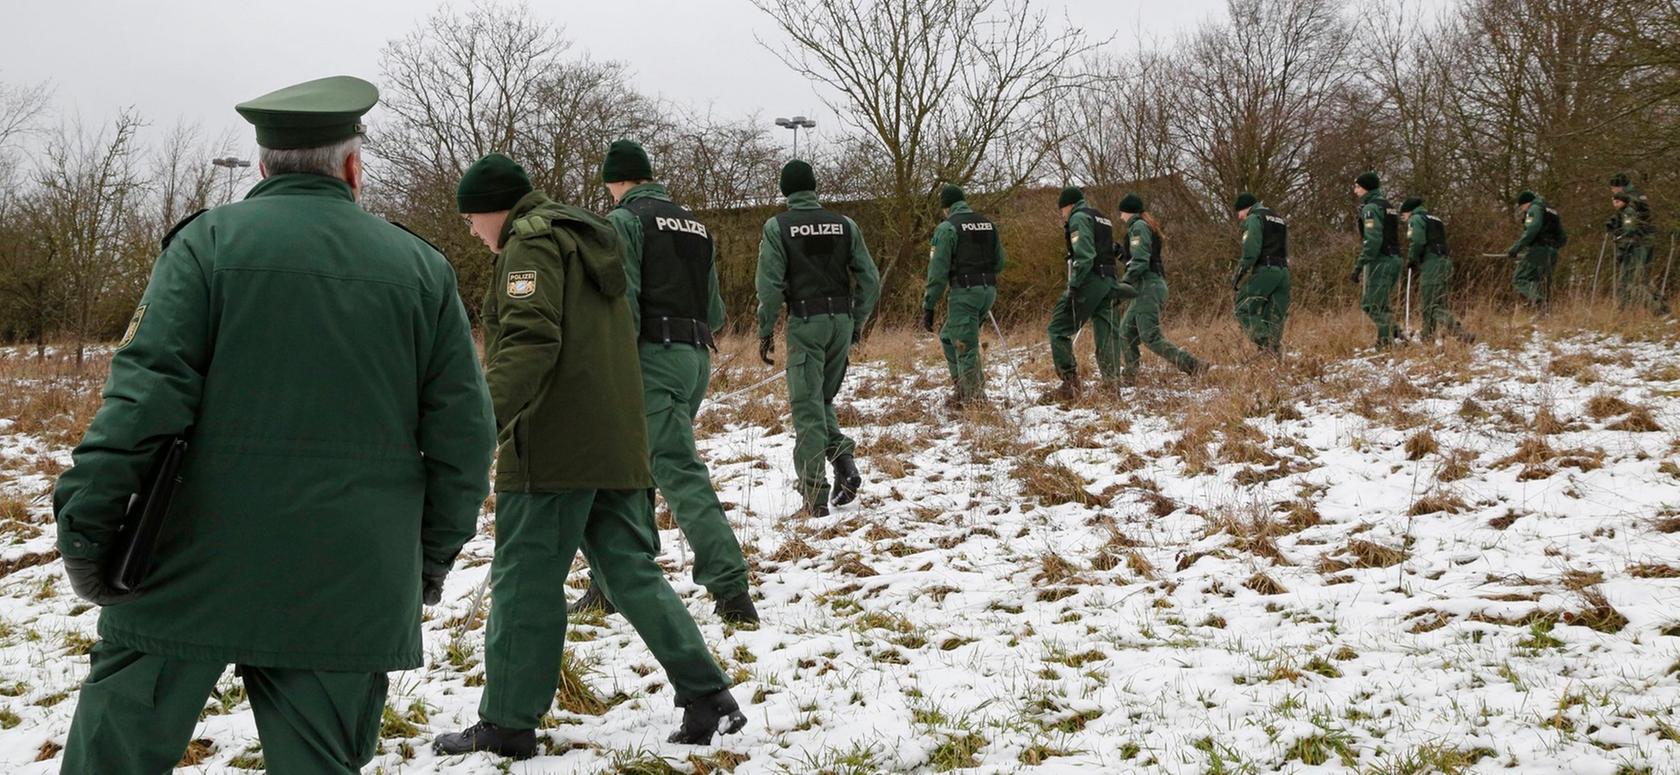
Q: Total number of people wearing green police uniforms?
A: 13